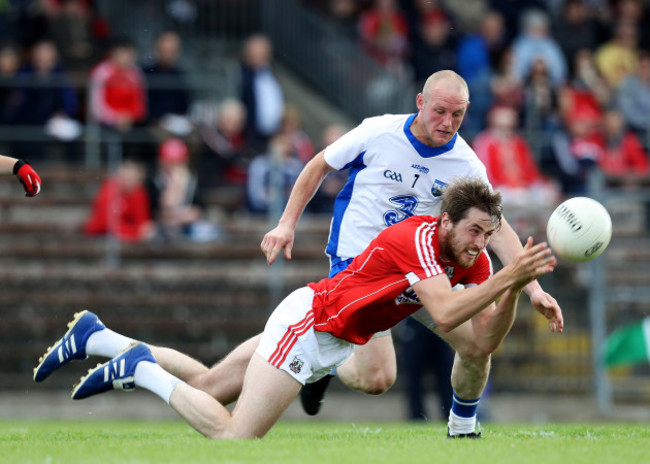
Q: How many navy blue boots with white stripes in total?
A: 2